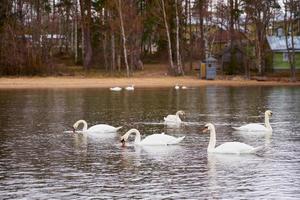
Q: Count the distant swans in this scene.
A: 4